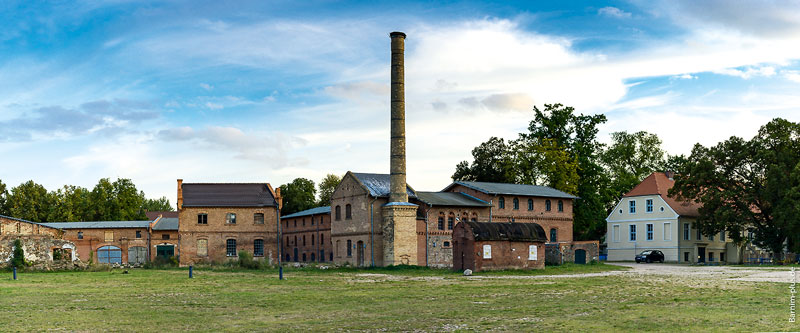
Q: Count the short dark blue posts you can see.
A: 3